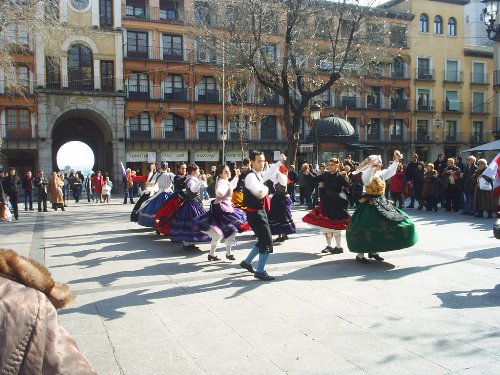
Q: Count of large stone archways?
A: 1